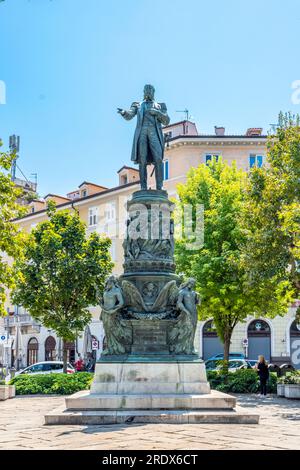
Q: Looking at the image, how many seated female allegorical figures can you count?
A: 2